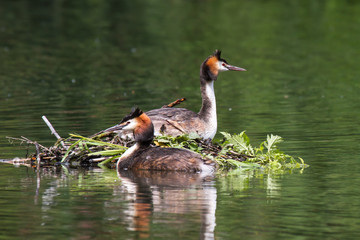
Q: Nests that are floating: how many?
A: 1